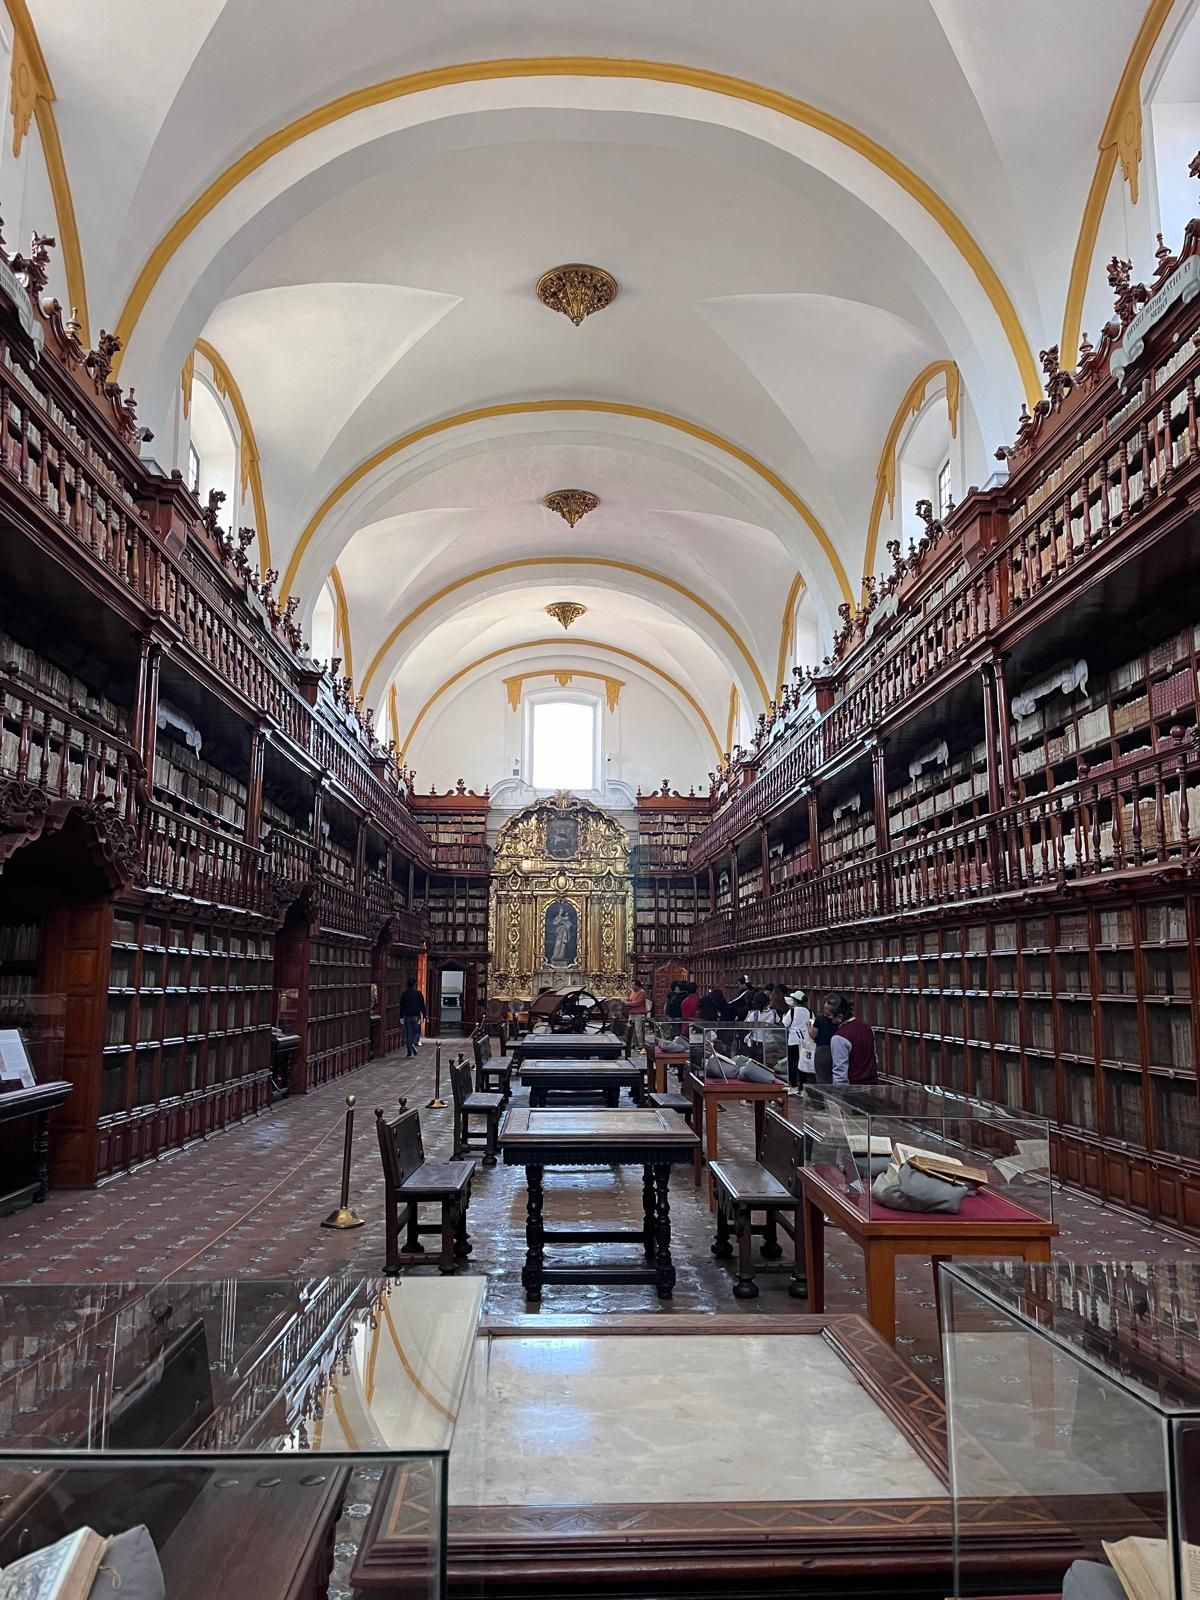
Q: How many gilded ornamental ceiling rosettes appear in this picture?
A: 3